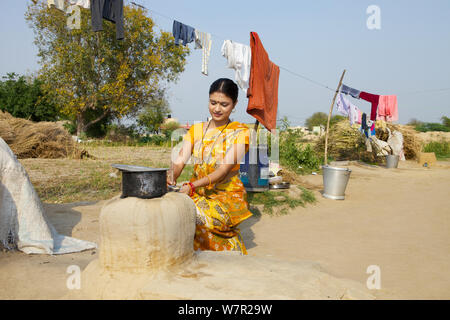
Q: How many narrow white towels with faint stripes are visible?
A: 1